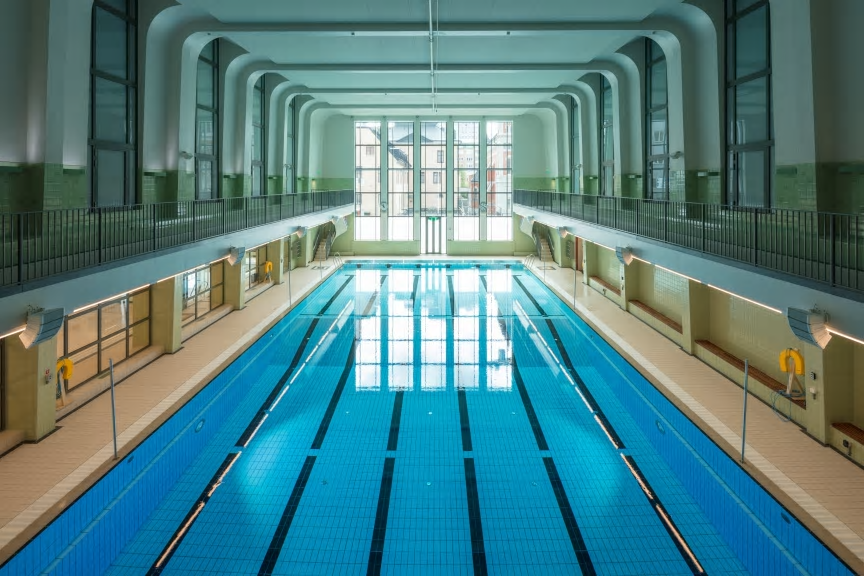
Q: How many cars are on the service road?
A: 0